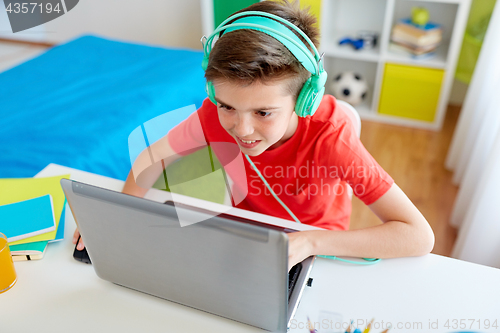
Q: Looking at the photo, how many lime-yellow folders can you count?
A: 1